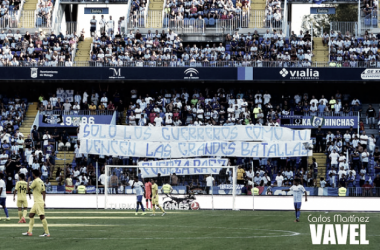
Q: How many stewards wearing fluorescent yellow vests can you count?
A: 4